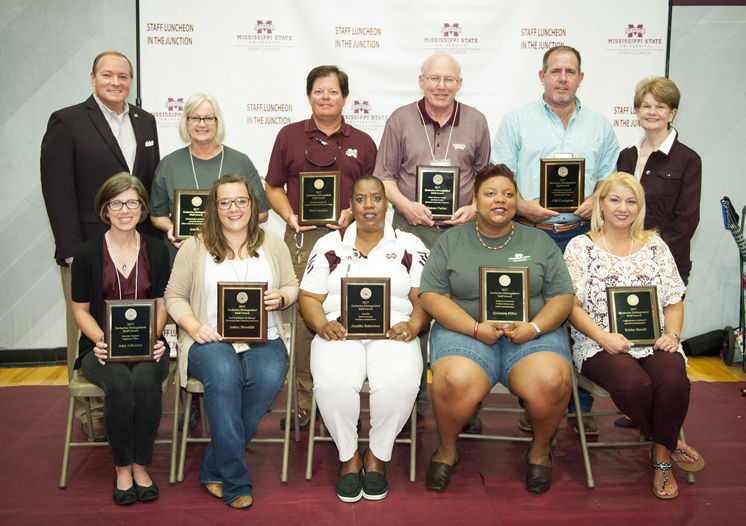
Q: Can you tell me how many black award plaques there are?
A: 9